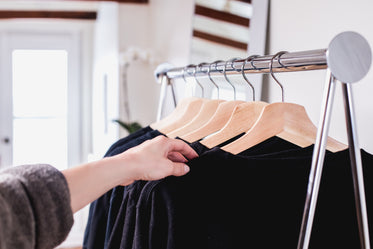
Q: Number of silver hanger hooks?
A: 6